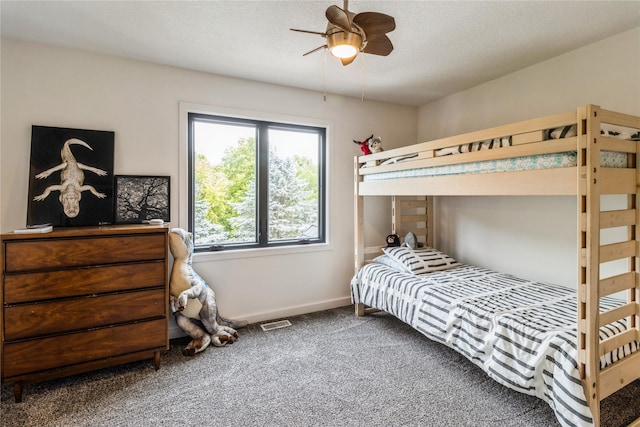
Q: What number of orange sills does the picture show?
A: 0